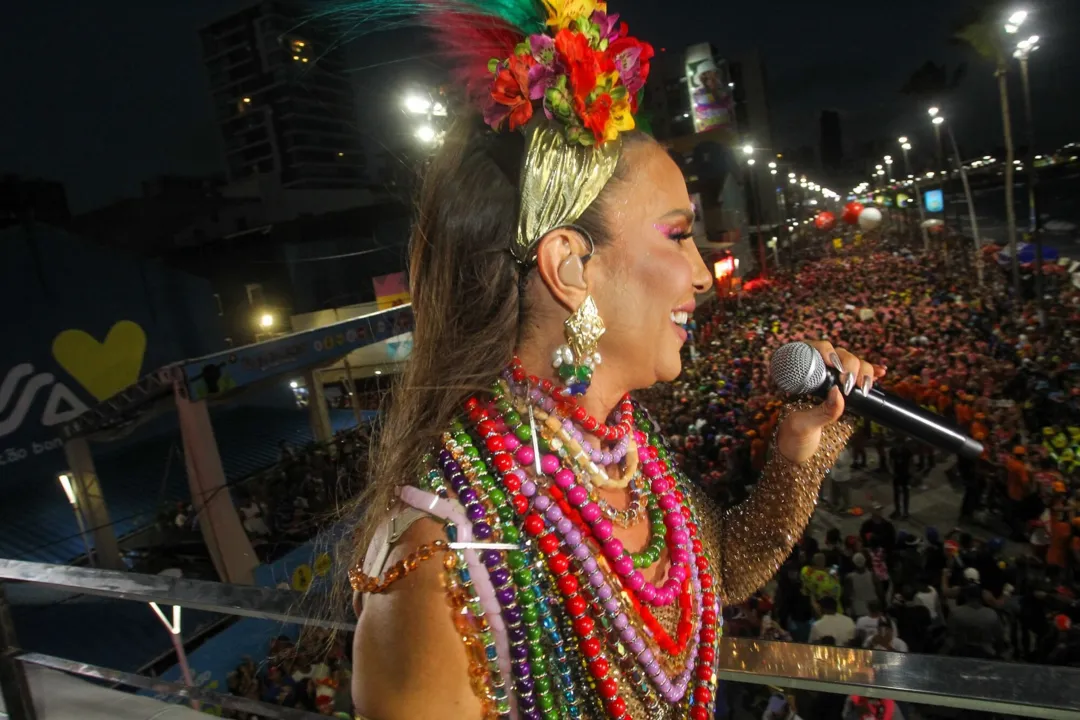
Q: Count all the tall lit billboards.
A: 1